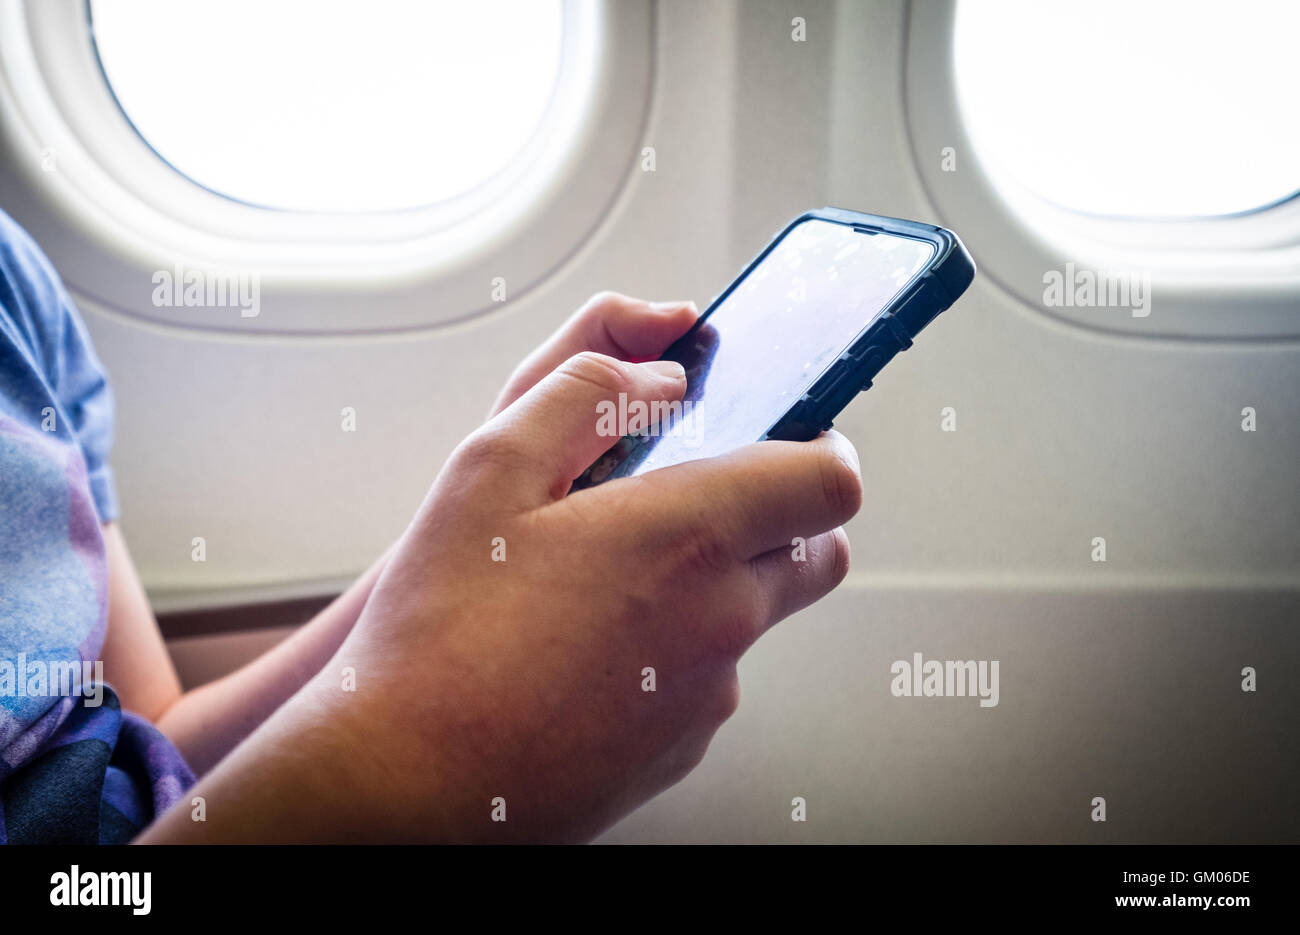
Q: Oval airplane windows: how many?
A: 2